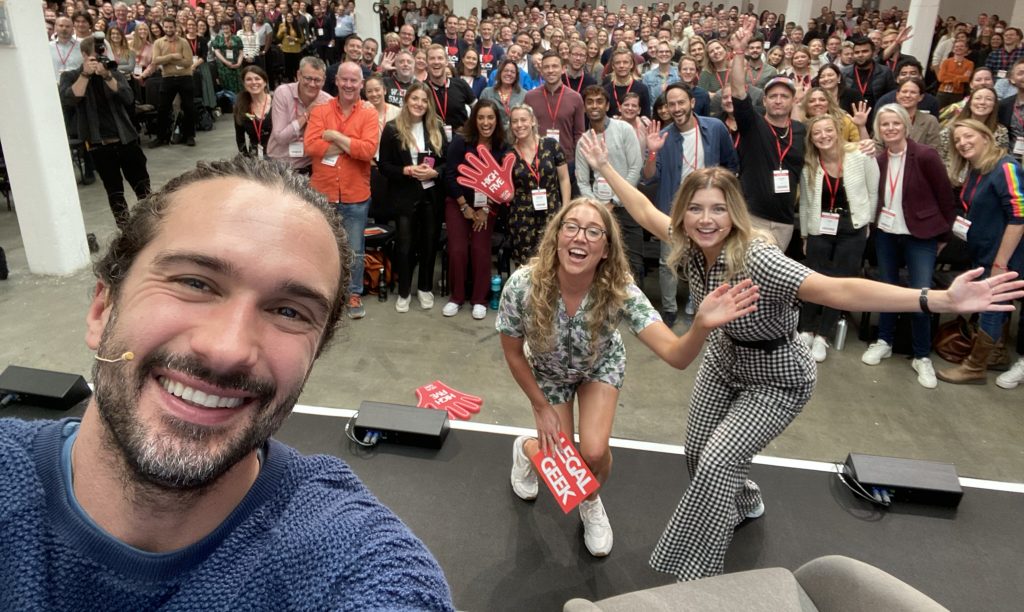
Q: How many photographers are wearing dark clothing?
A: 1